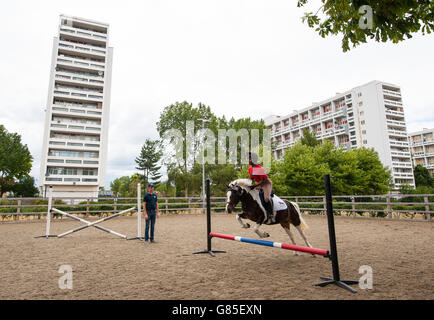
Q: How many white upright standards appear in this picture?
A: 2